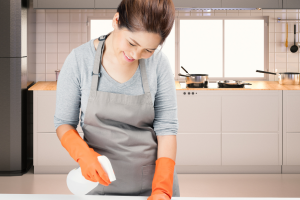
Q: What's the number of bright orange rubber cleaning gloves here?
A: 2